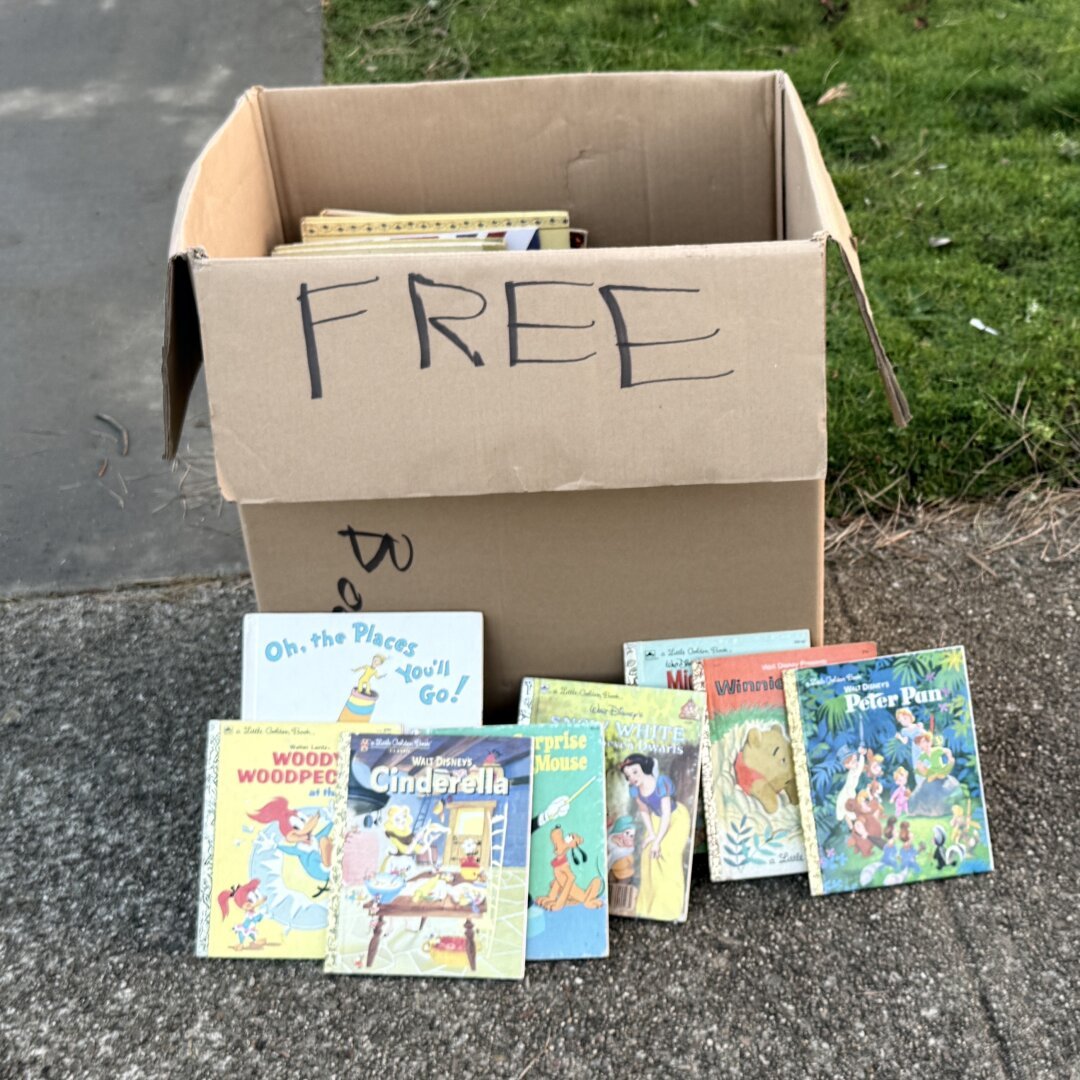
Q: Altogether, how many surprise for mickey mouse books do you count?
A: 1